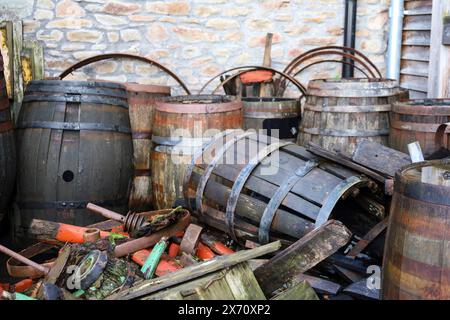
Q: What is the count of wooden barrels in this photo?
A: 9